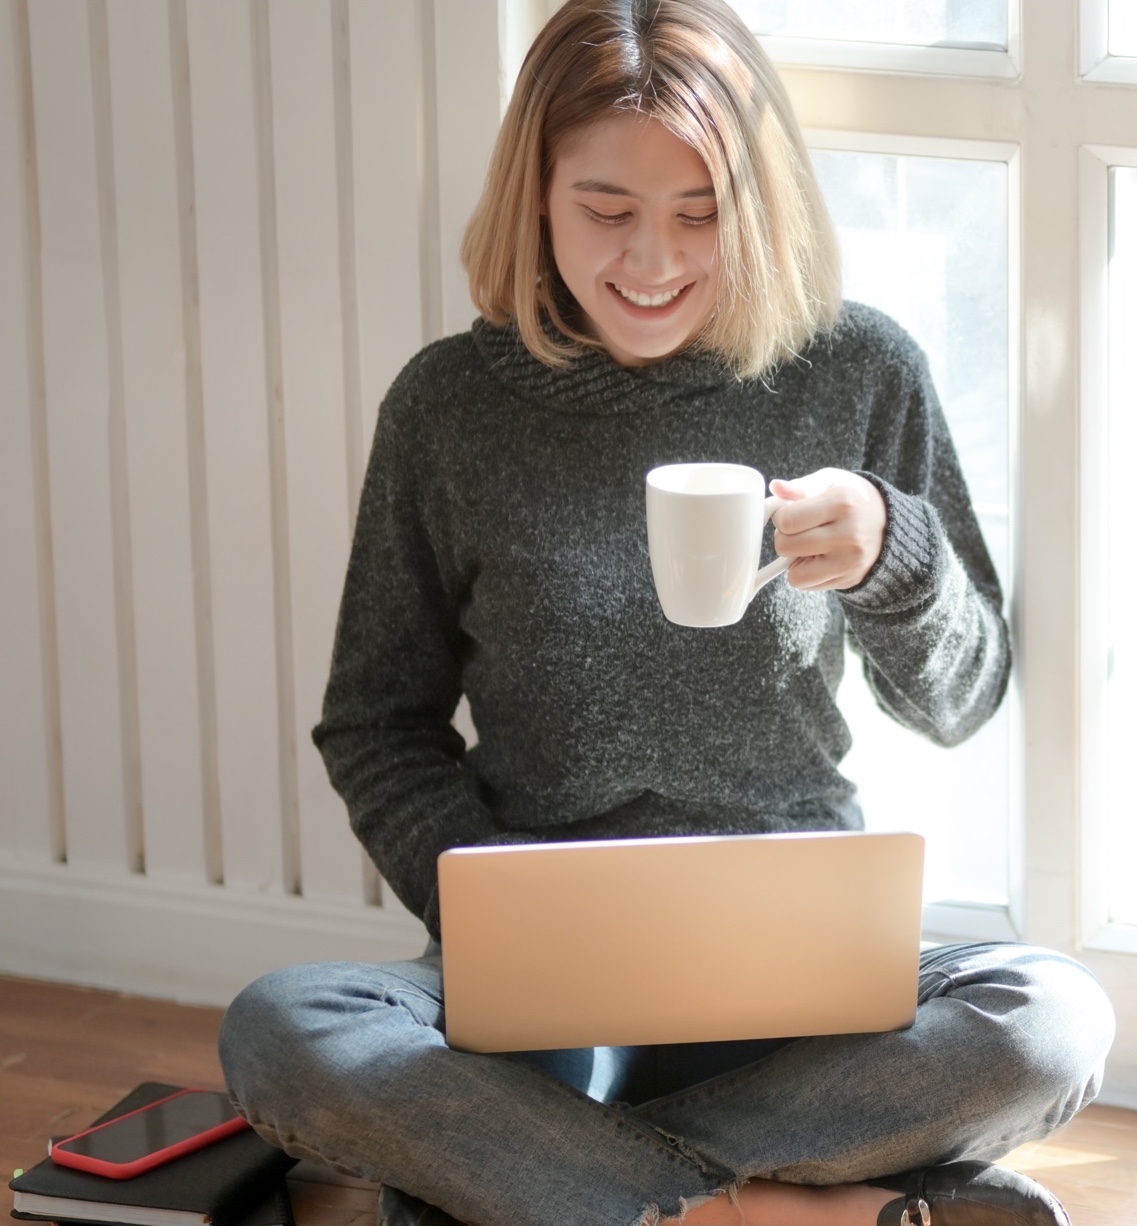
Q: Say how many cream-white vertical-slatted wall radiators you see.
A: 0